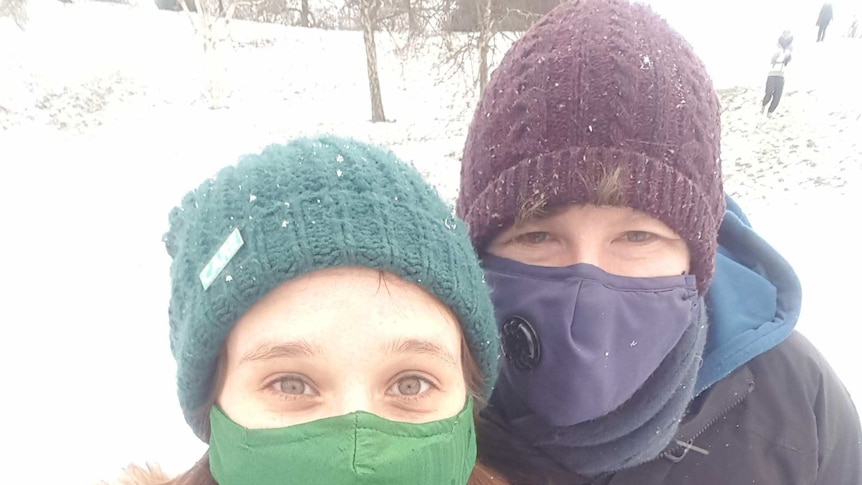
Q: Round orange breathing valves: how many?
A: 0